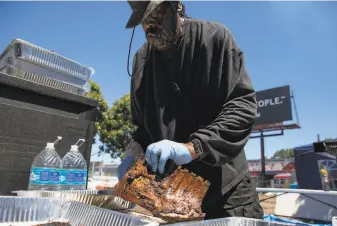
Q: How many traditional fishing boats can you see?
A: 0